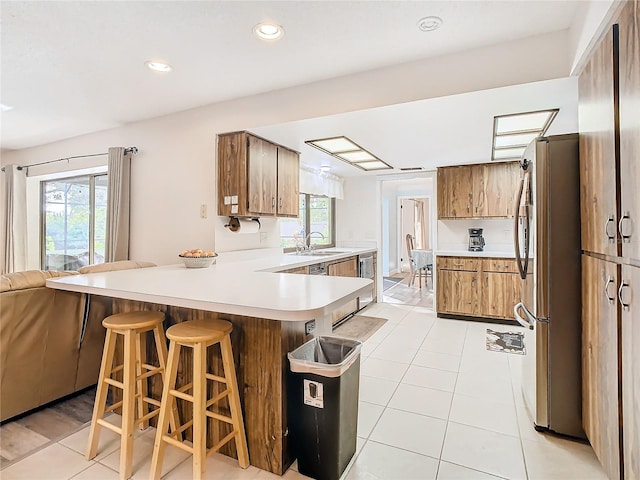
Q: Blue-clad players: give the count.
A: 0